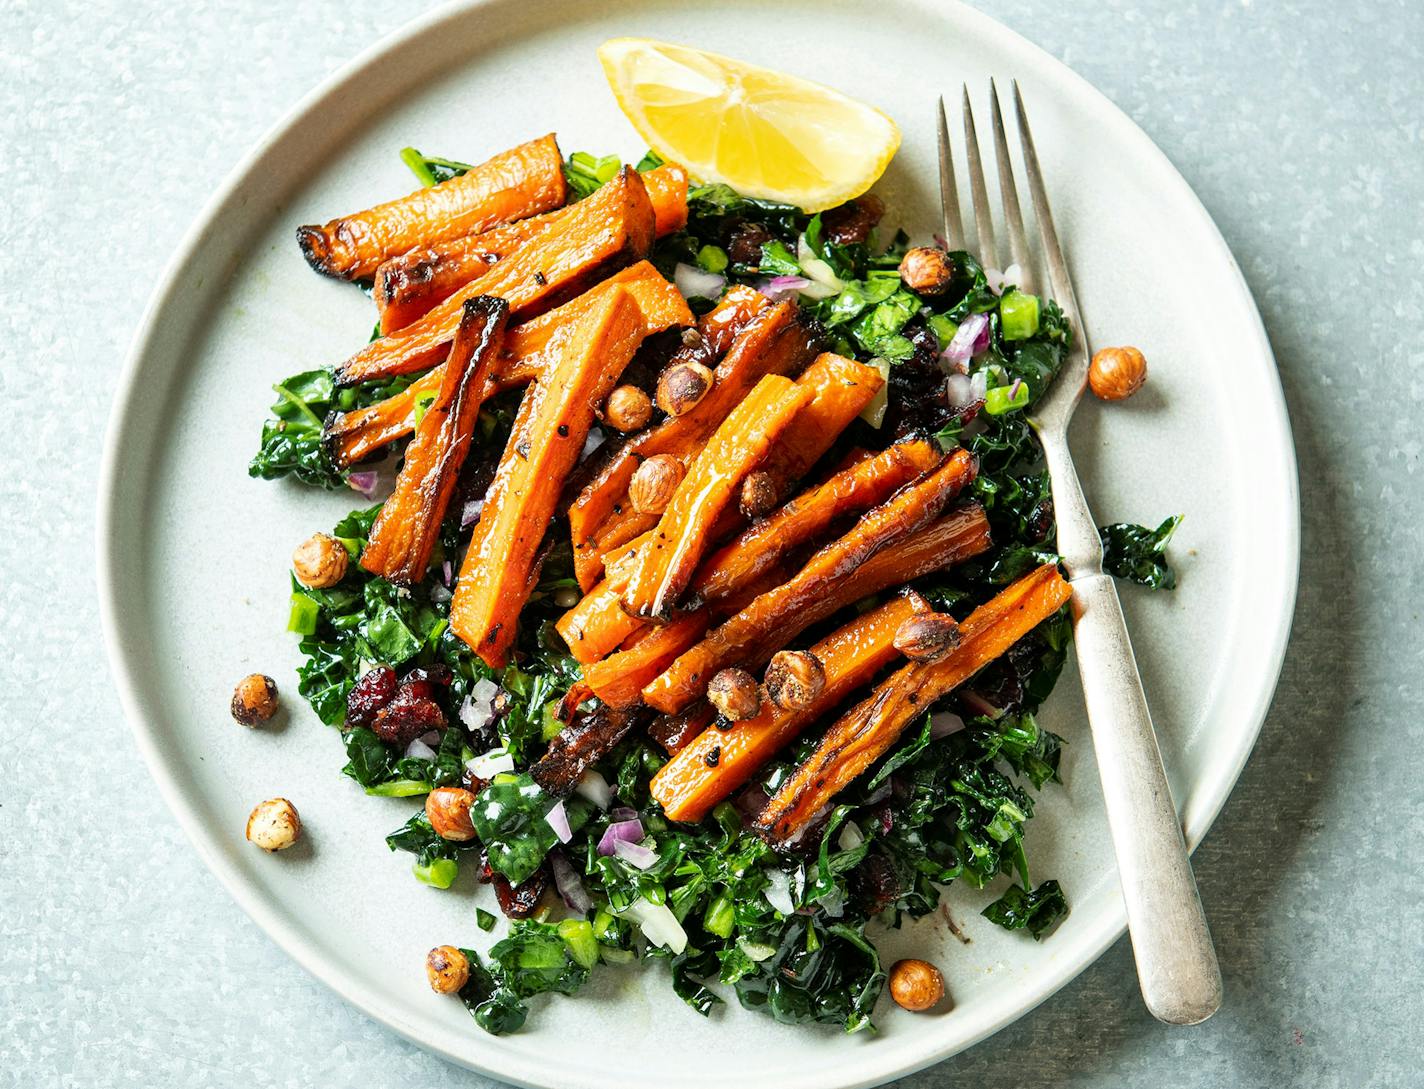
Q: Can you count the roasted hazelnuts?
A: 15